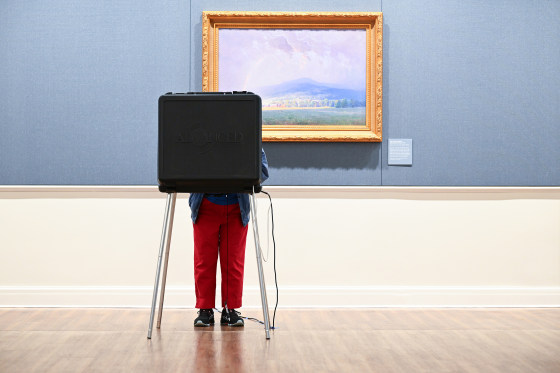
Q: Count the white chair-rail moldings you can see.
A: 1